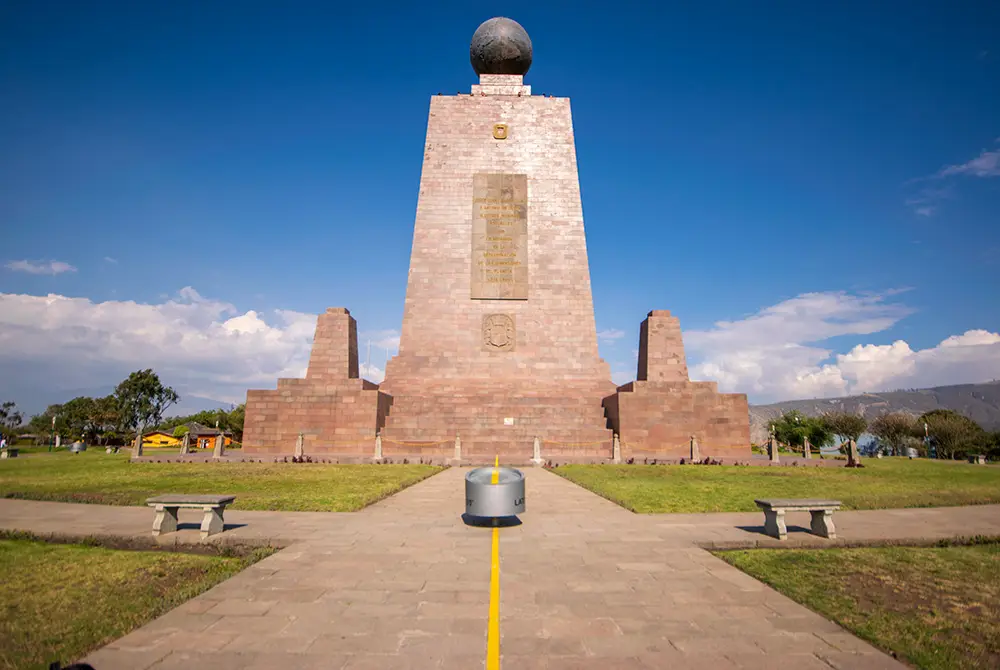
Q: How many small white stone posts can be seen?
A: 12